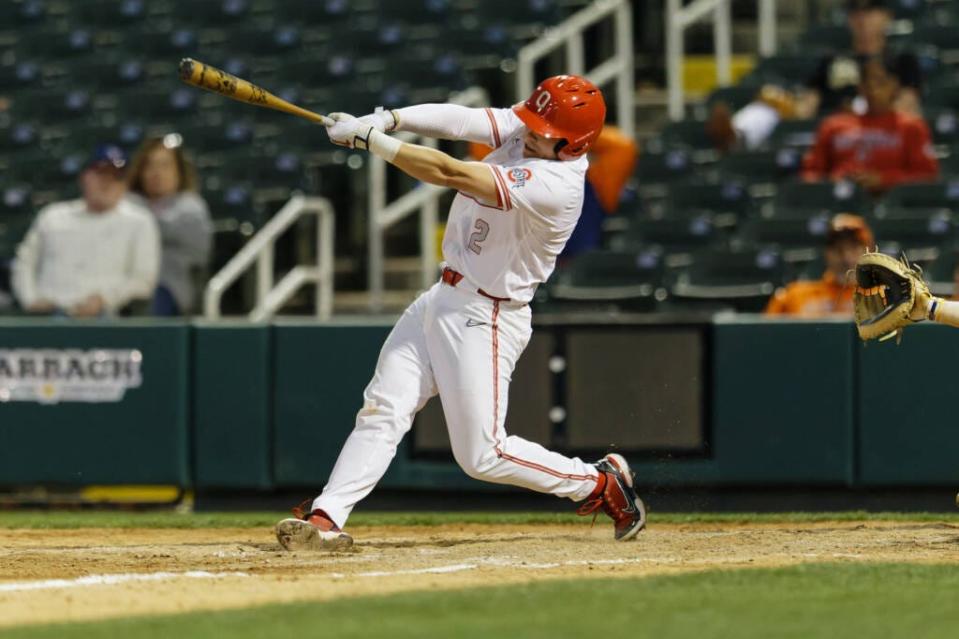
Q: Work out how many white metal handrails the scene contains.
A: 4